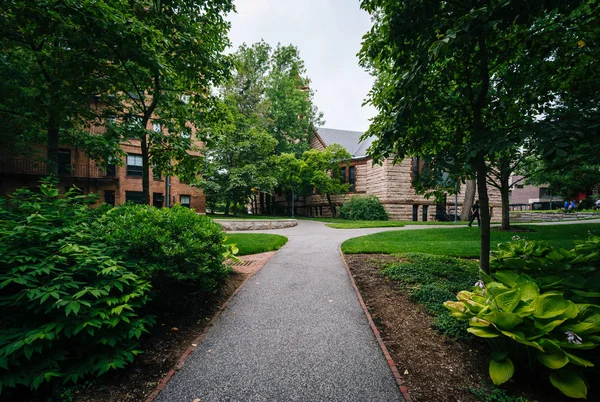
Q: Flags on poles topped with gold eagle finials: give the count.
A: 0